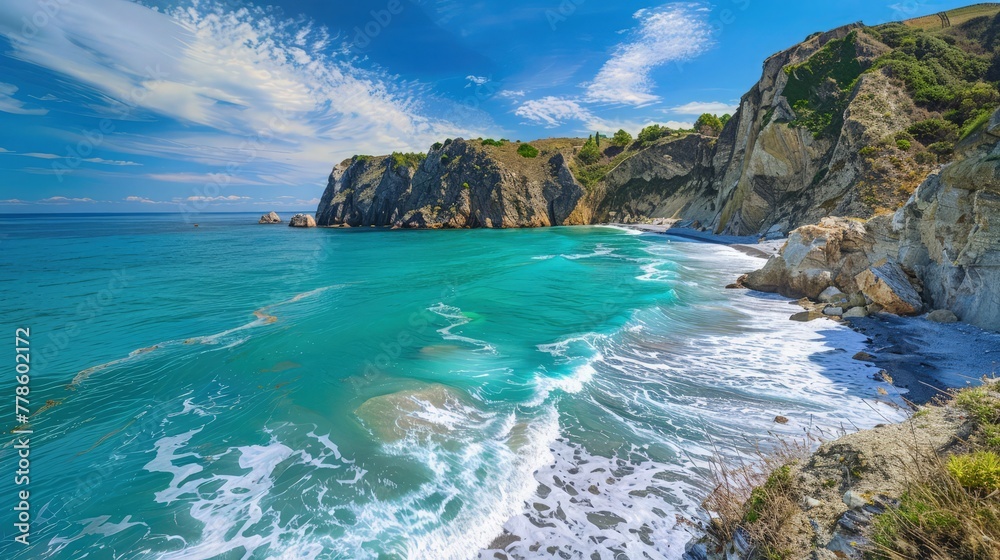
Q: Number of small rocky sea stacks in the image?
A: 2